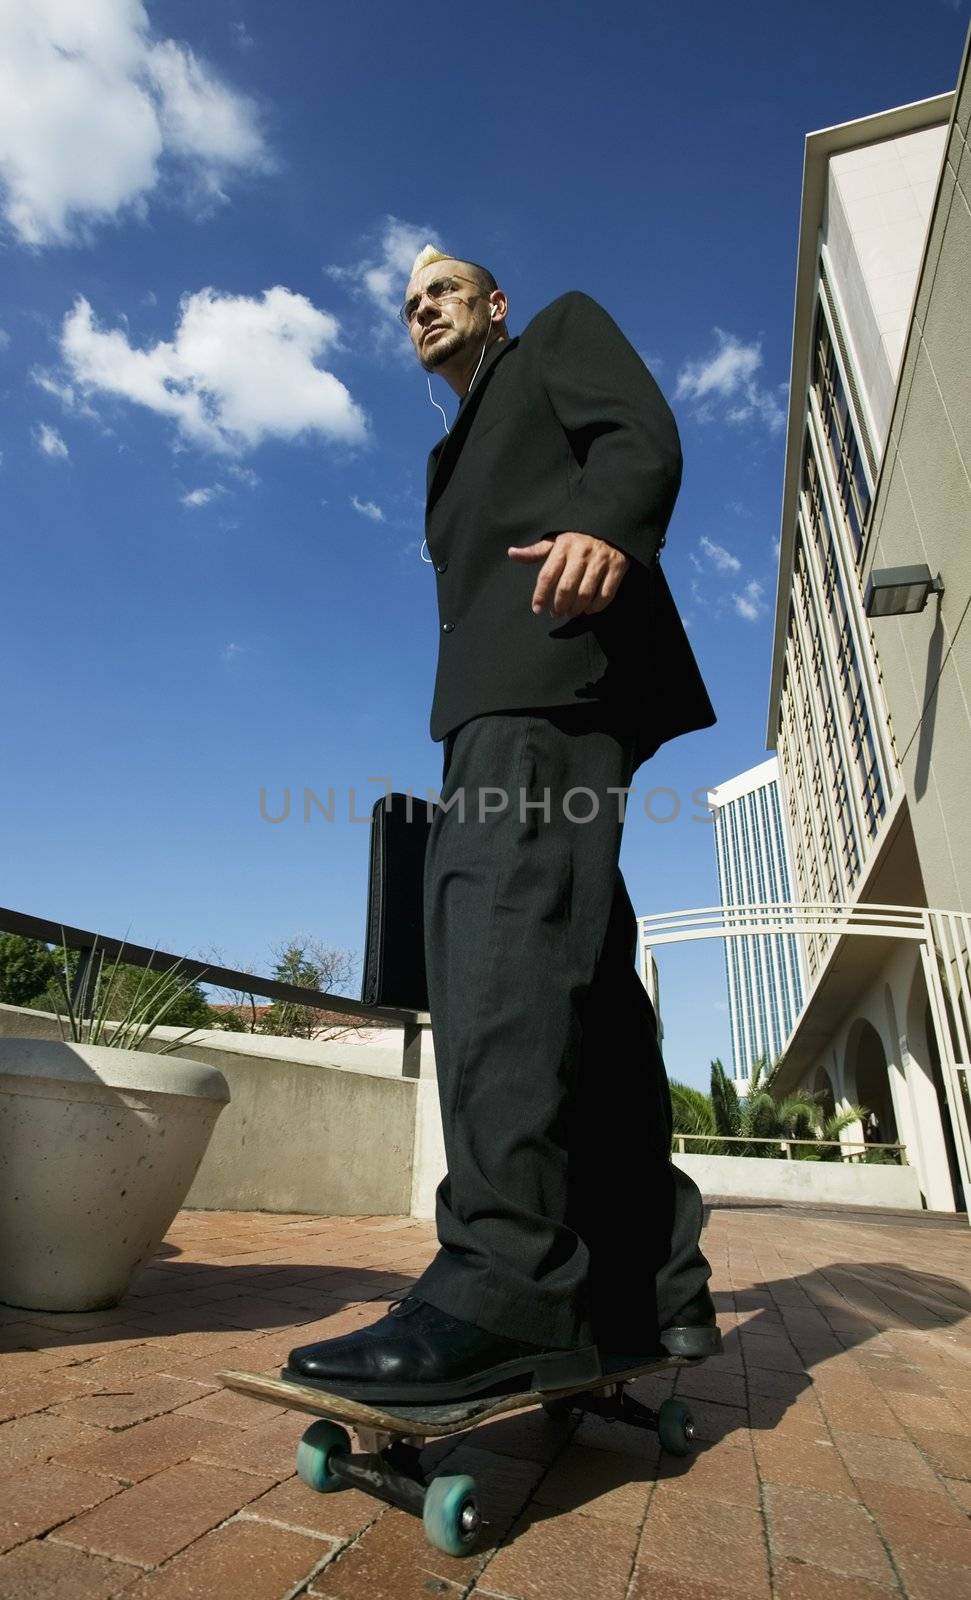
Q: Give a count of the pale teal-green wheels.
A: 3